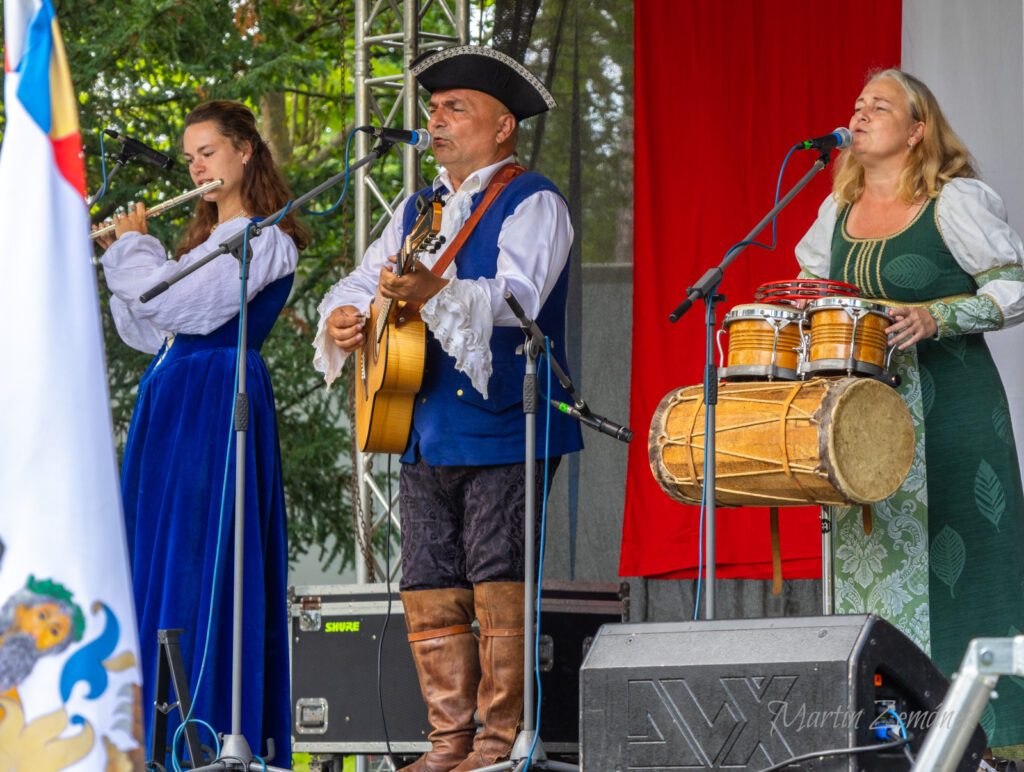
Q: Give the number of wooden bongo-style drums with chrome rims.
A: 2